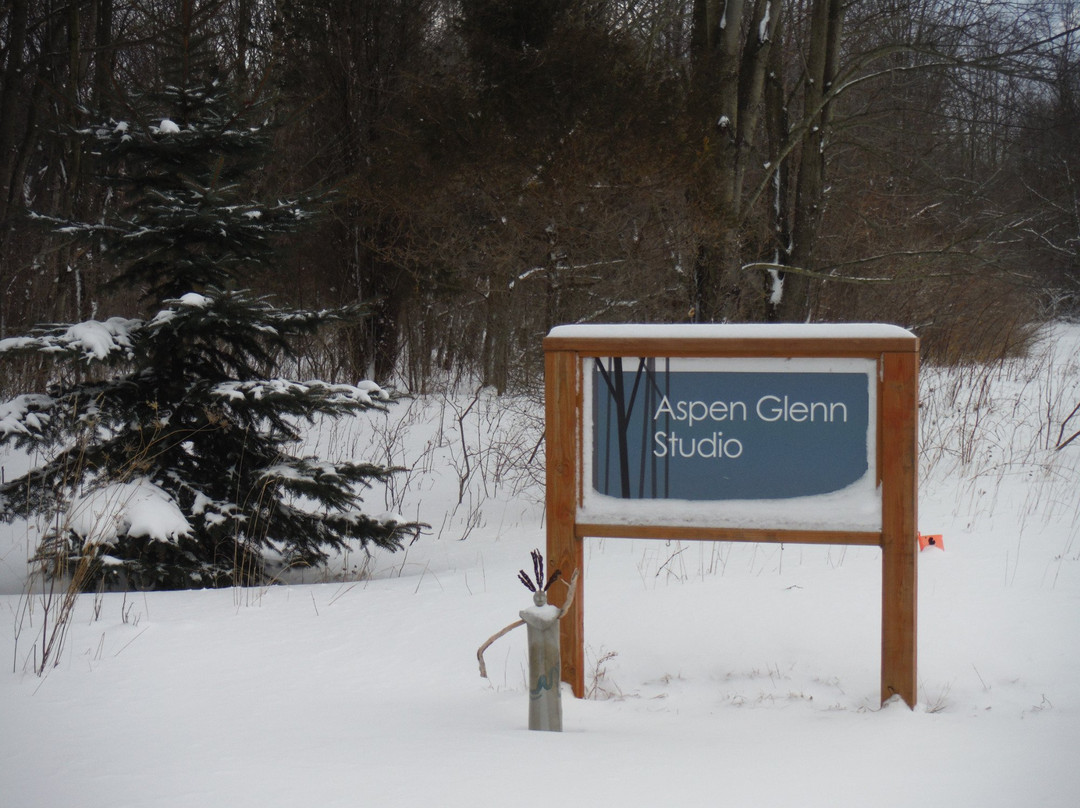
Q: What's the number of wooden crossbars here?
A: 2